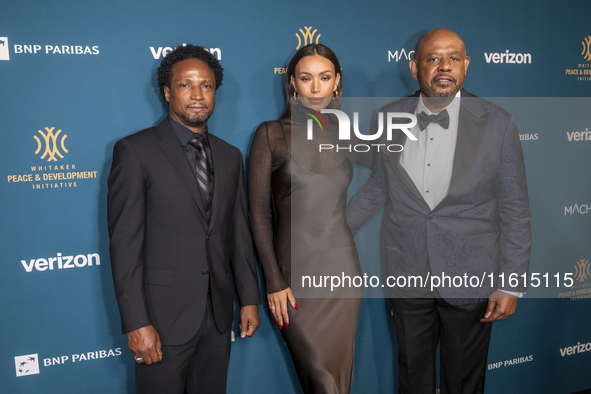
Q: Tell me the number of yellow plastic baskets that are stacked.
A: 0